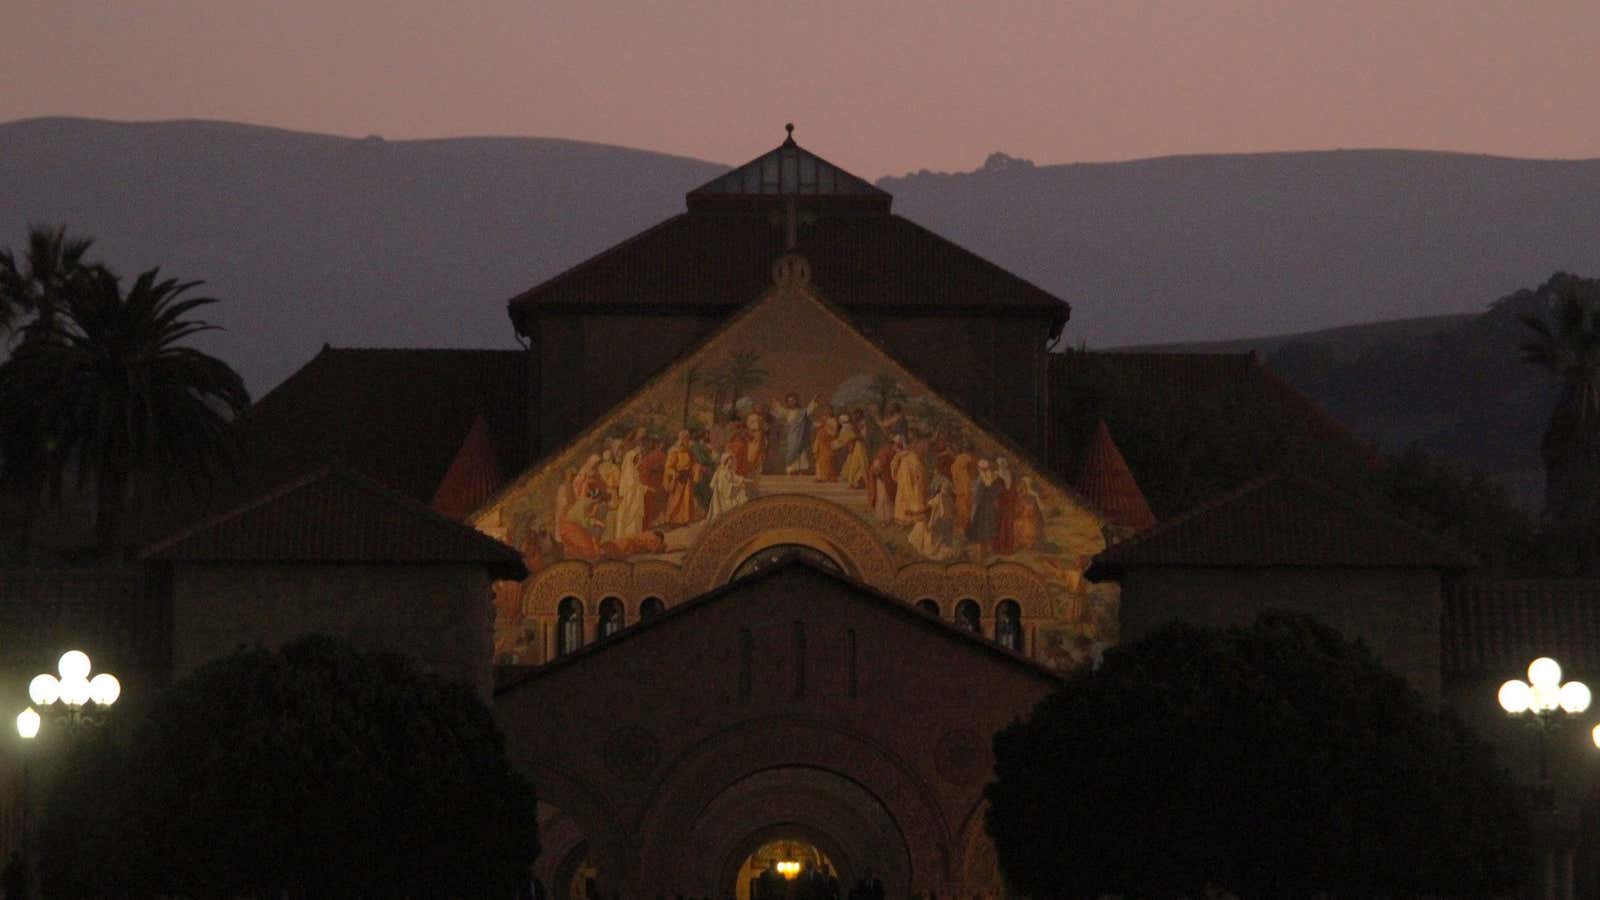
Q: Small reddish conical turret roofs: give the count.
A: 2